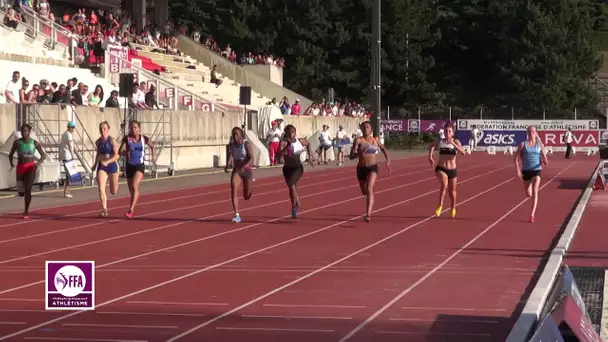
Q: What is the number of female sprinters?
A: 8